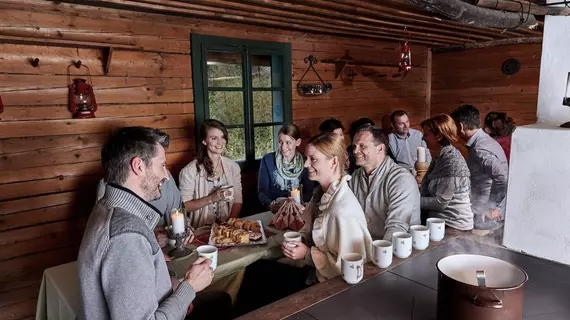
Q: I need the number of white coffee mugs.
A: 8